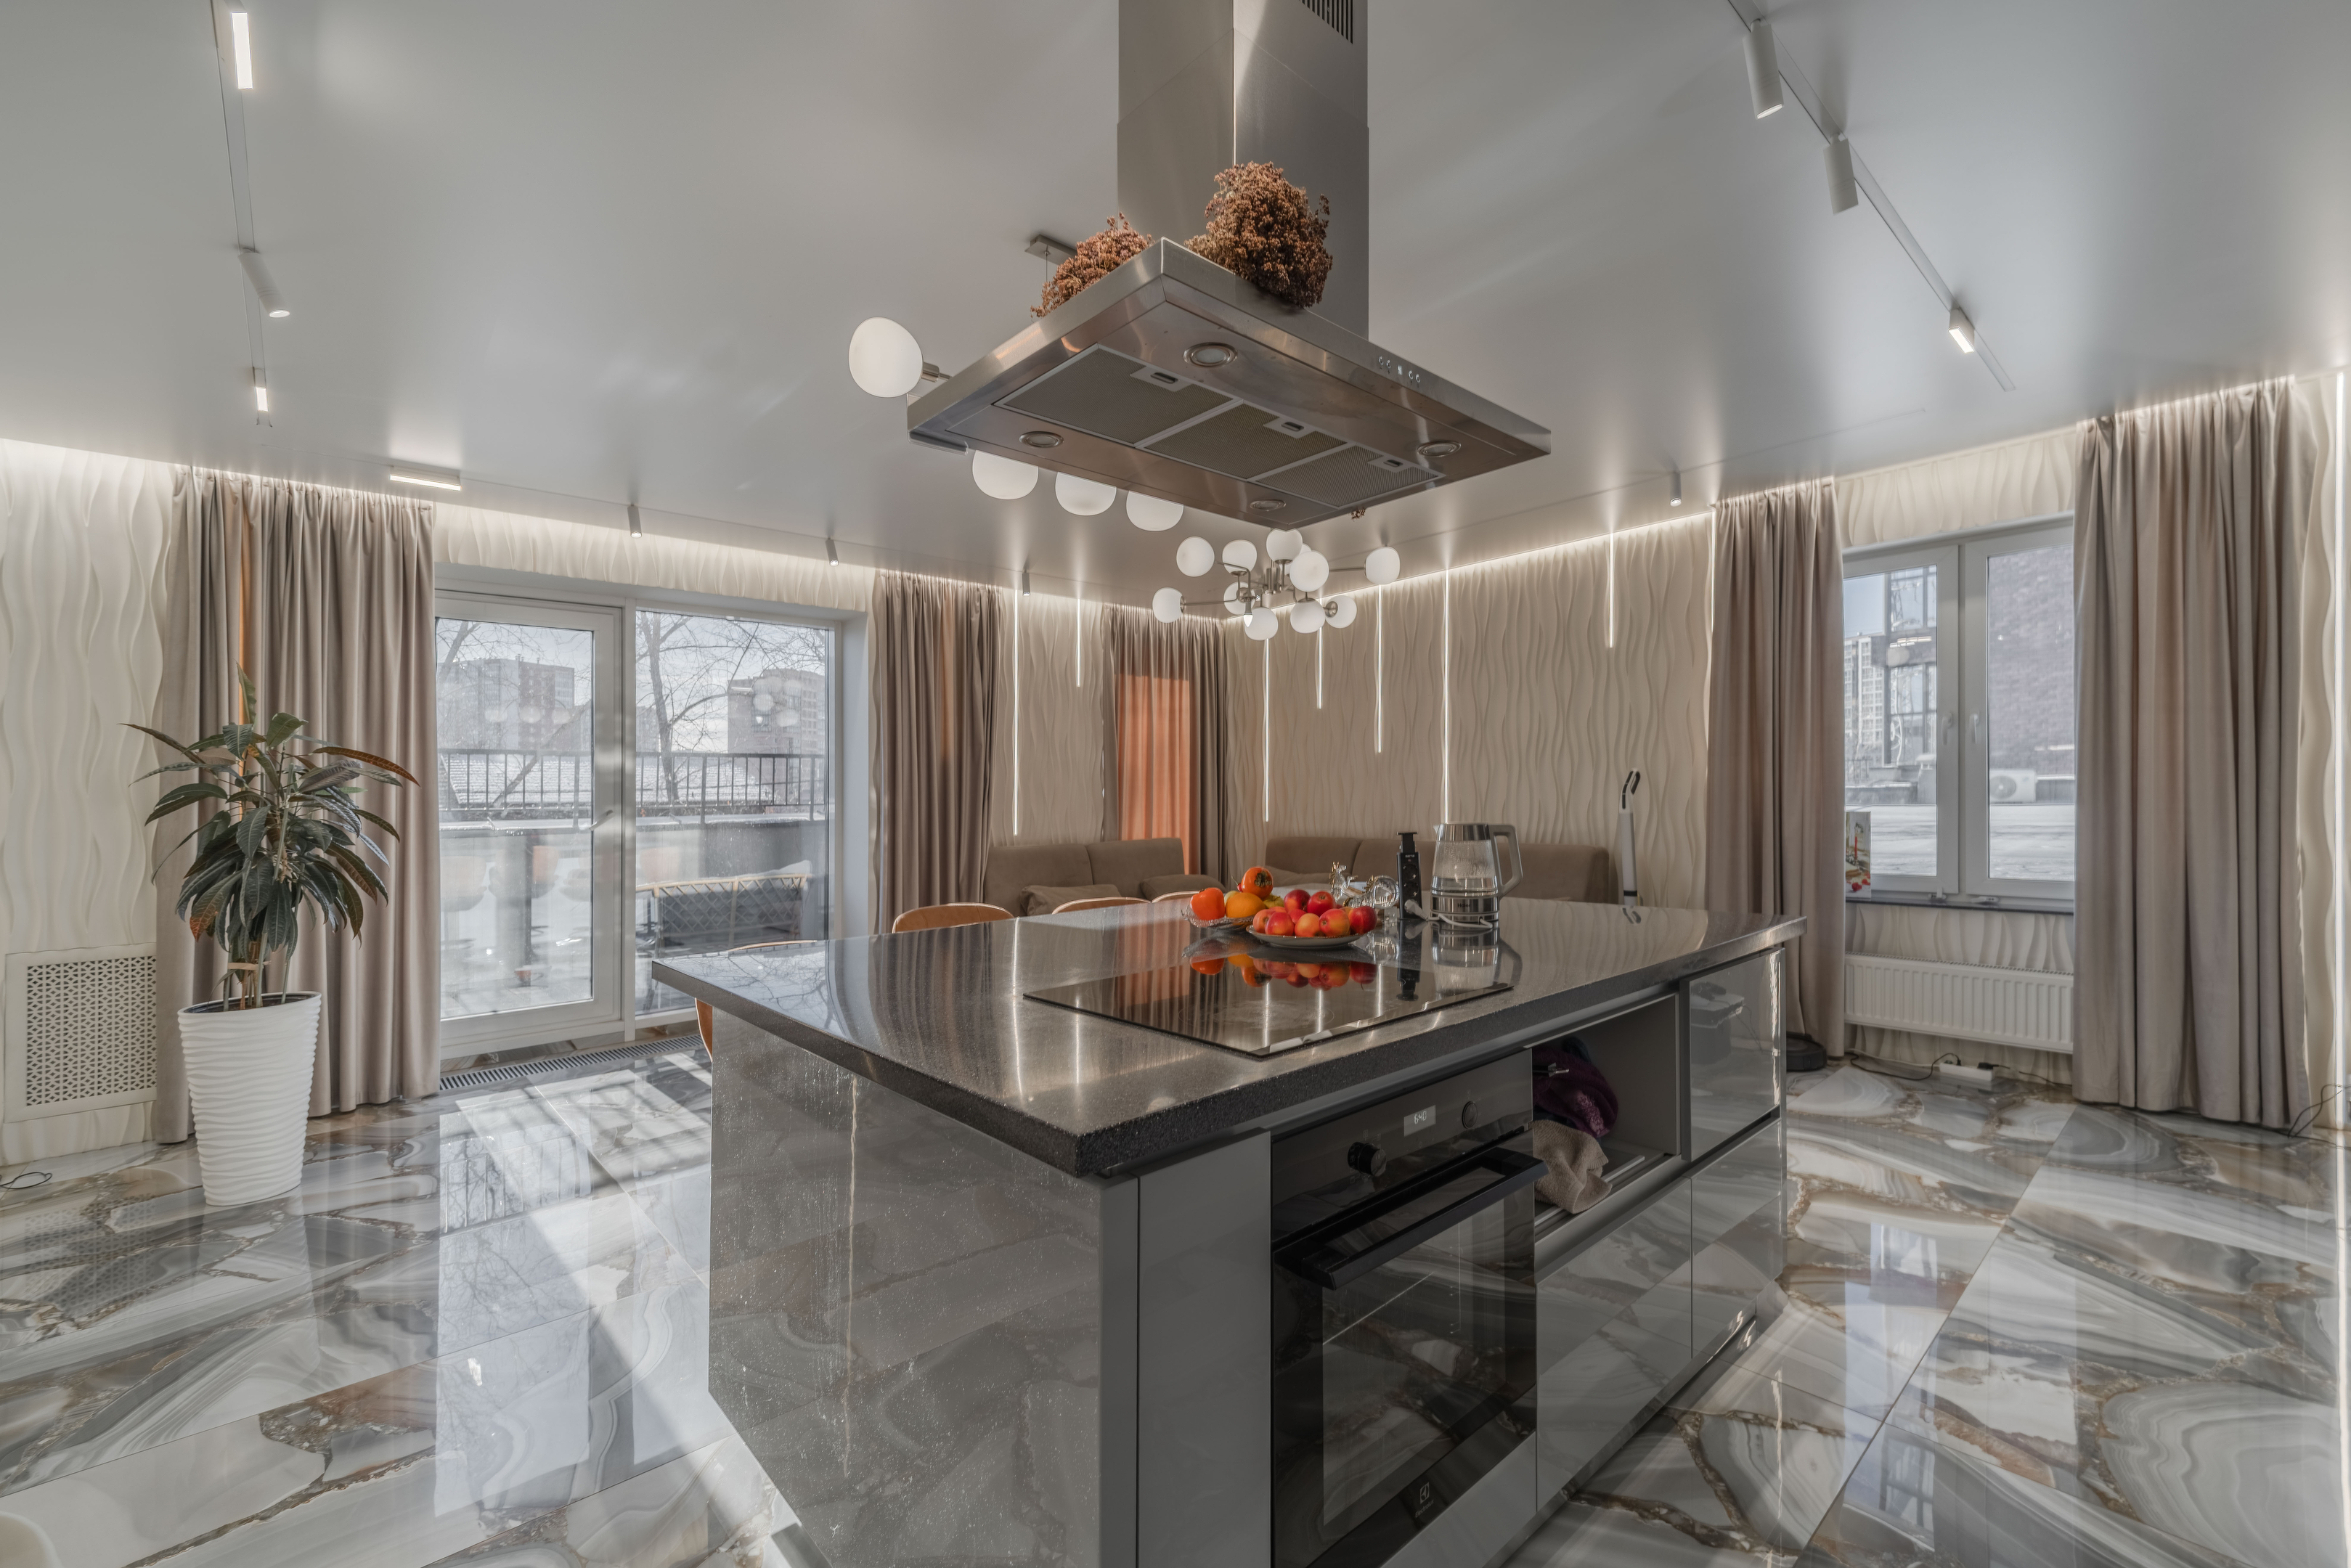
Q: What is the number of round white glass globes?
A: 15